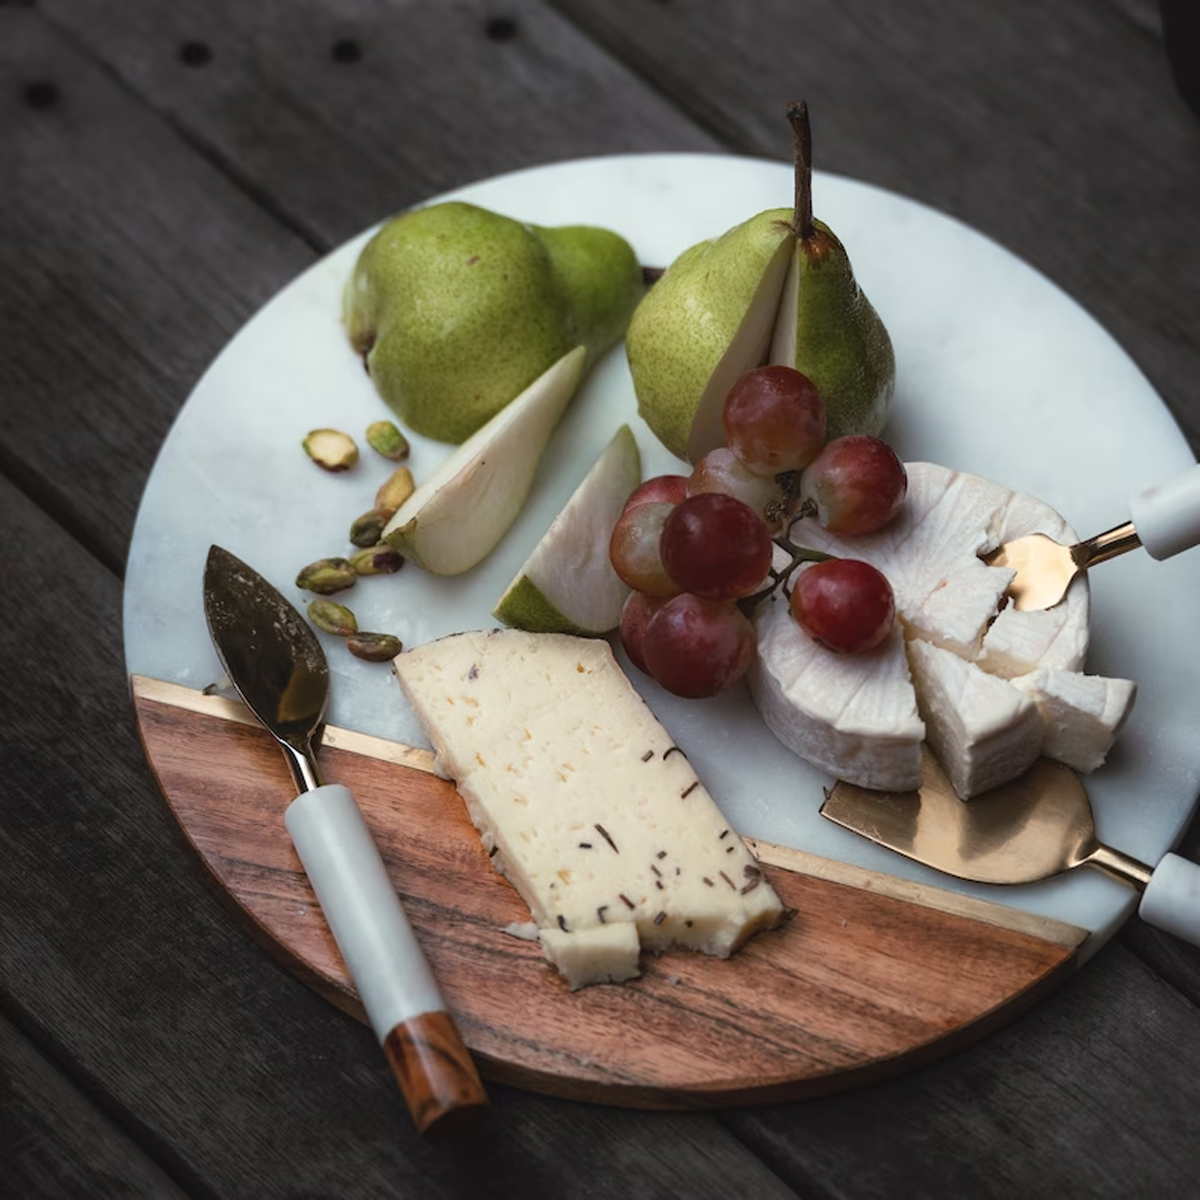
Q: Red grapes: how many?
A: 9